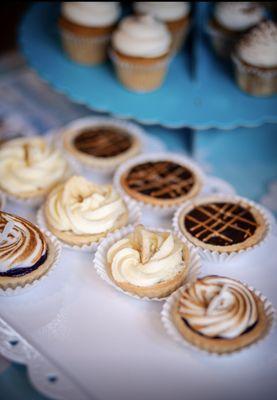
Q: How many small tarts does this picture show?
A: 8